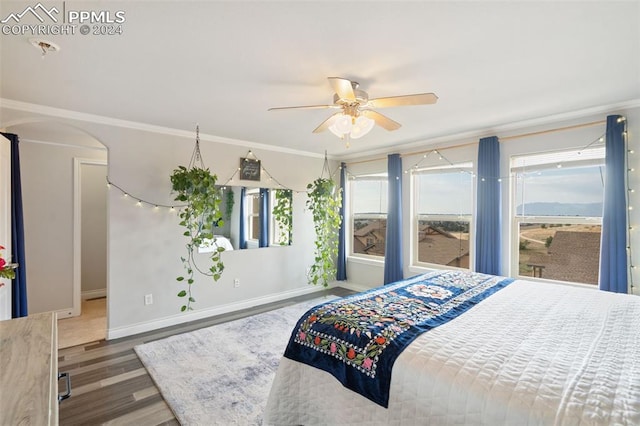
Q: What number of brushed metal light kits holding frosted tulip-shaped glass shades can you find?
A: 1